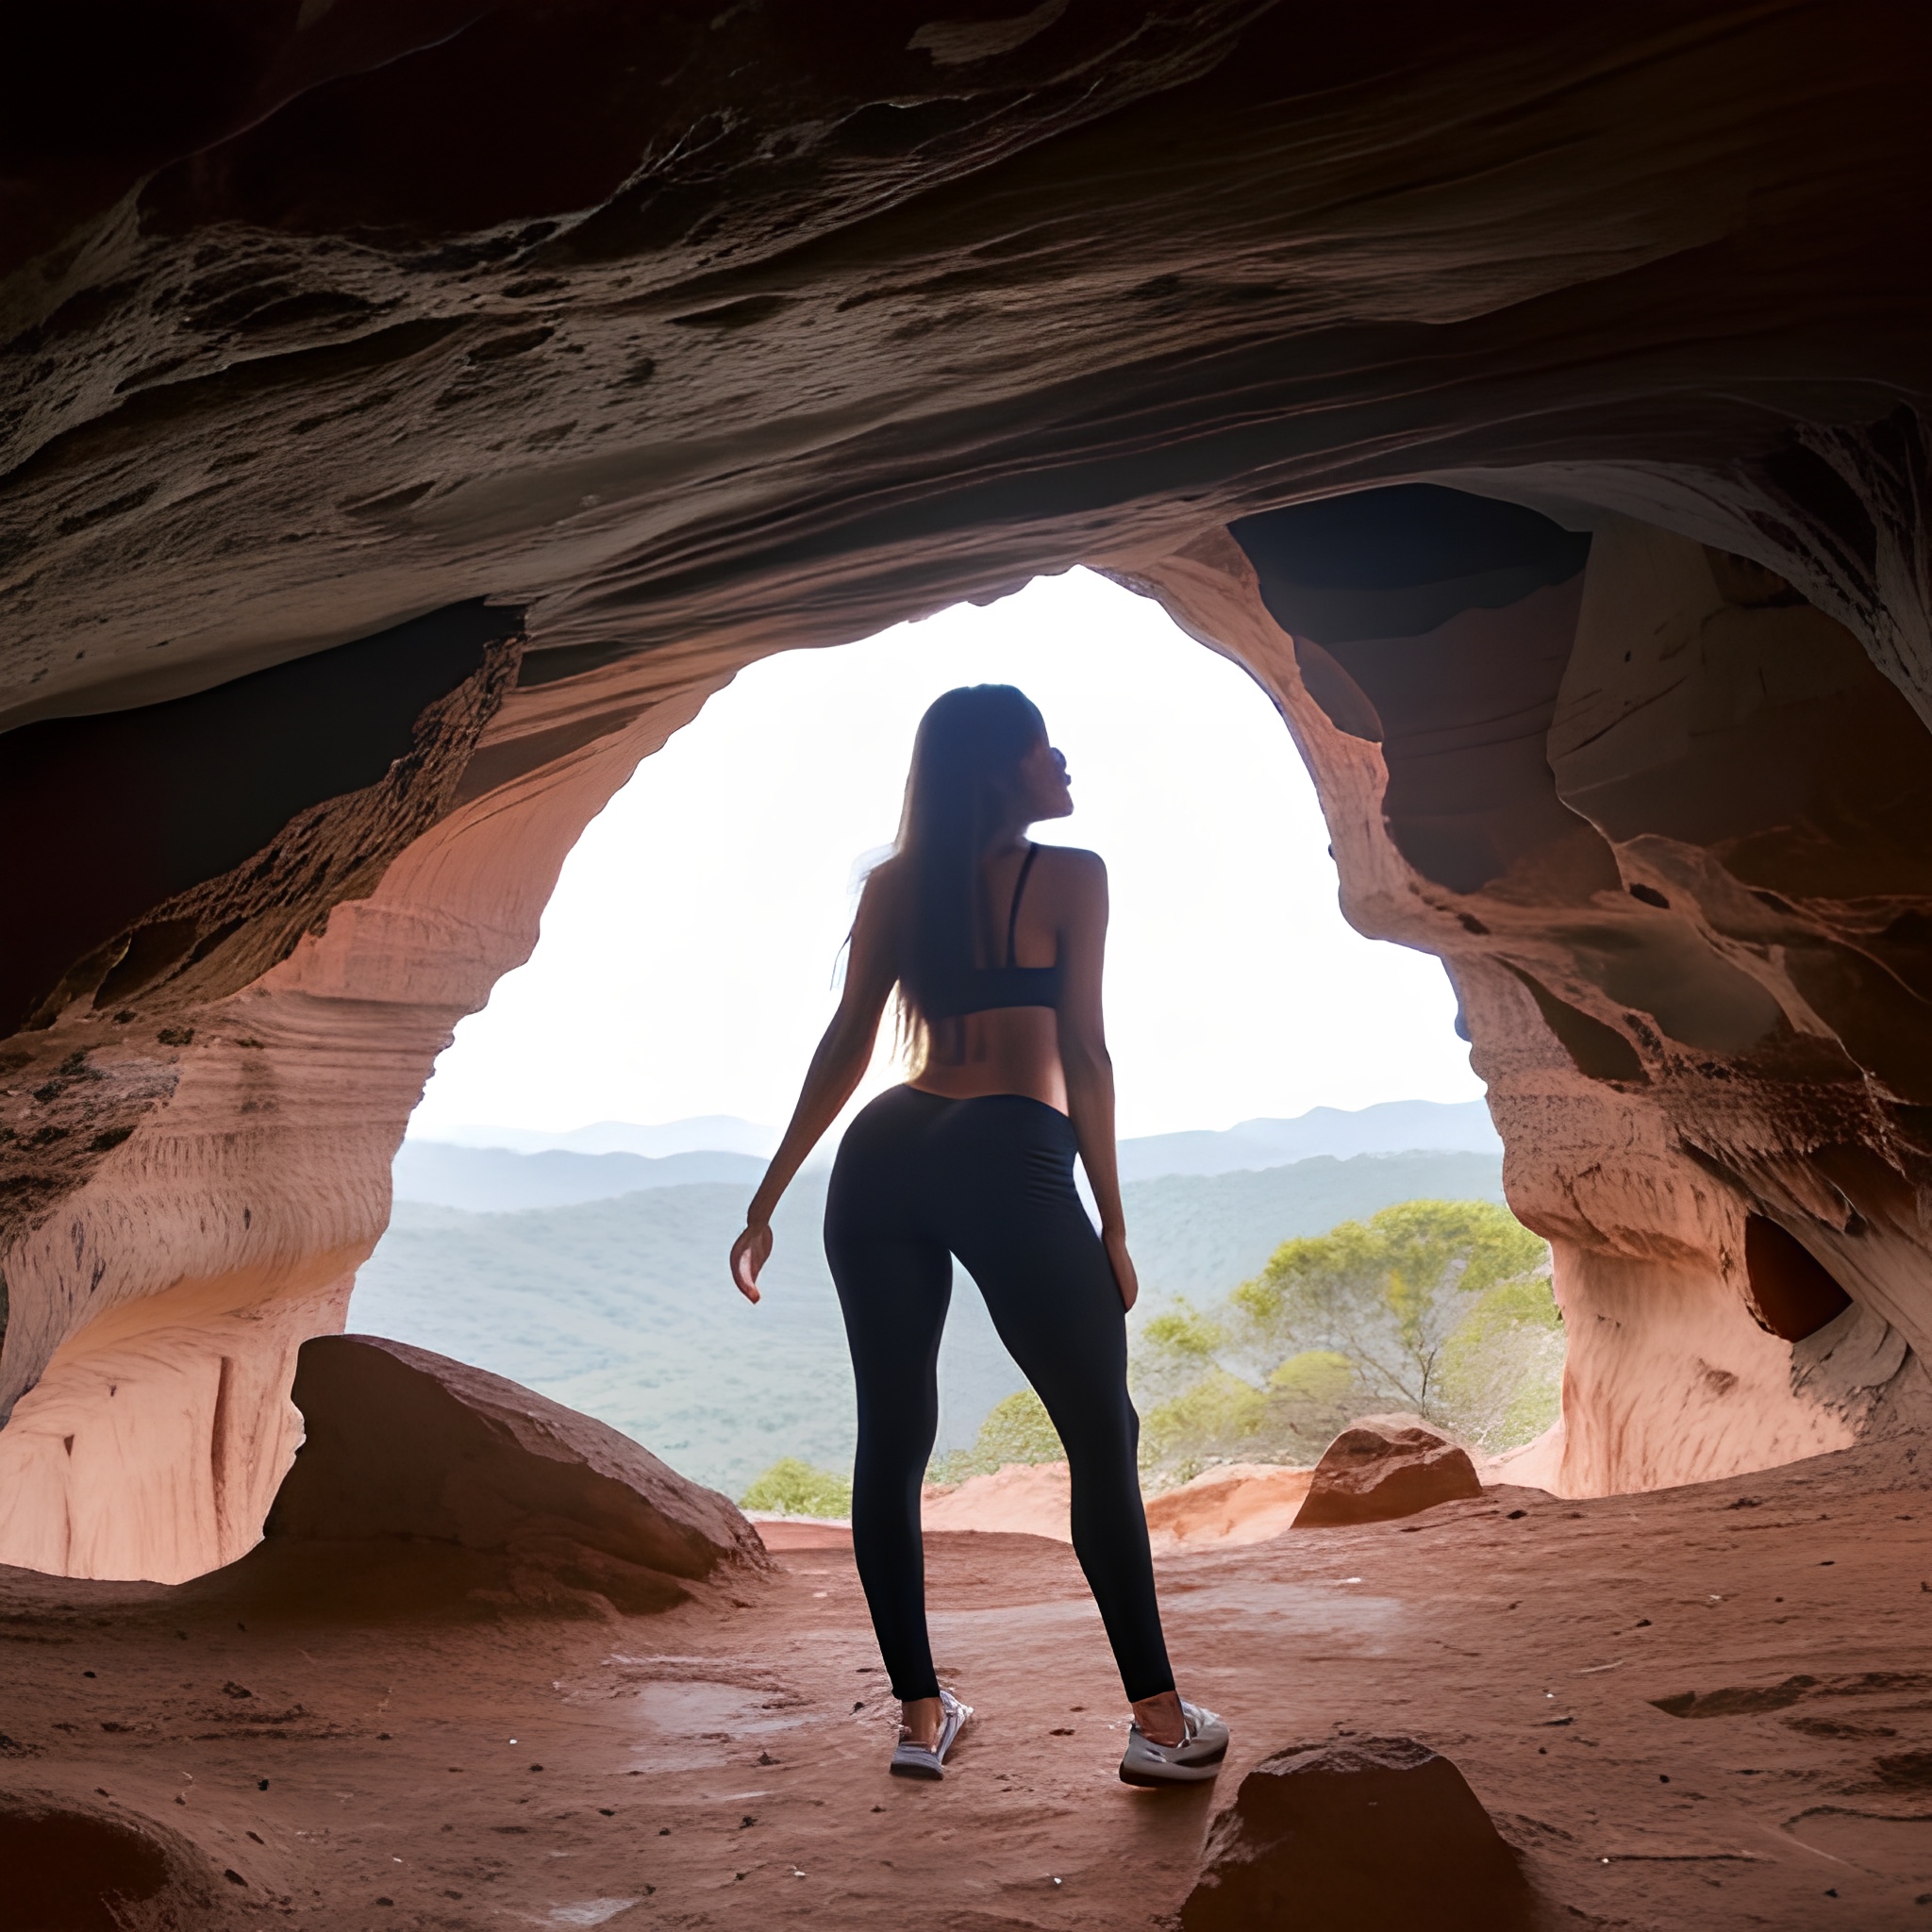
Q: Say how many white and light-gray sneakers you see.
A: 2